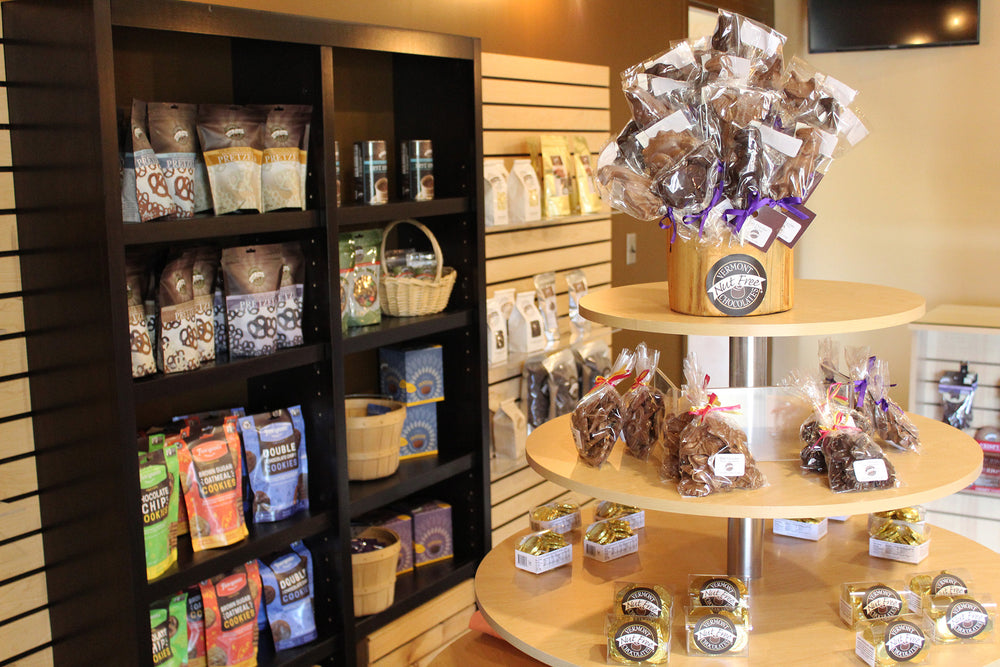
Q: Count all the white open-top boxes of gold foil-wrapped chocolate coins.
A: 8